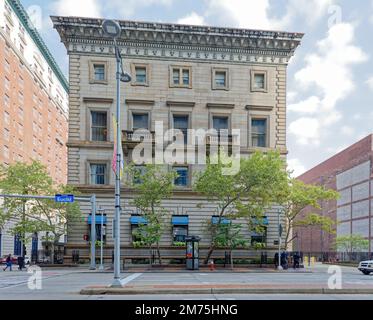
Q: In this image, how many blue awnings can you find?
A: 5